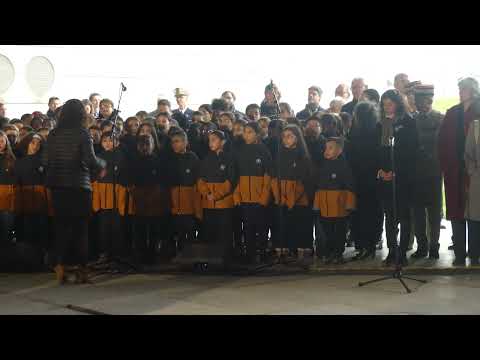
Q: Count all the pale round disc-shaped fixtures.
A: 2